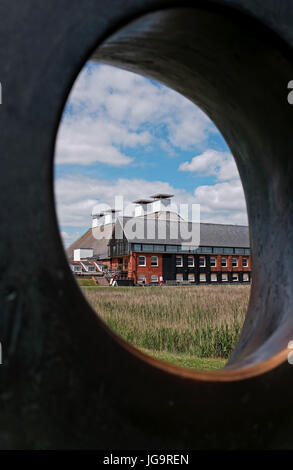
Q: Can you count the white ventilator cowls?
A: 4